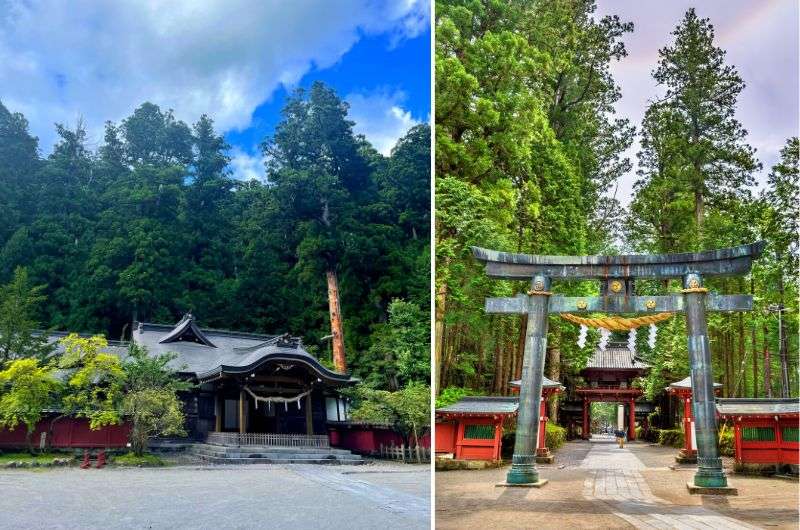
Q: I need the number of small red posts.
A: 2